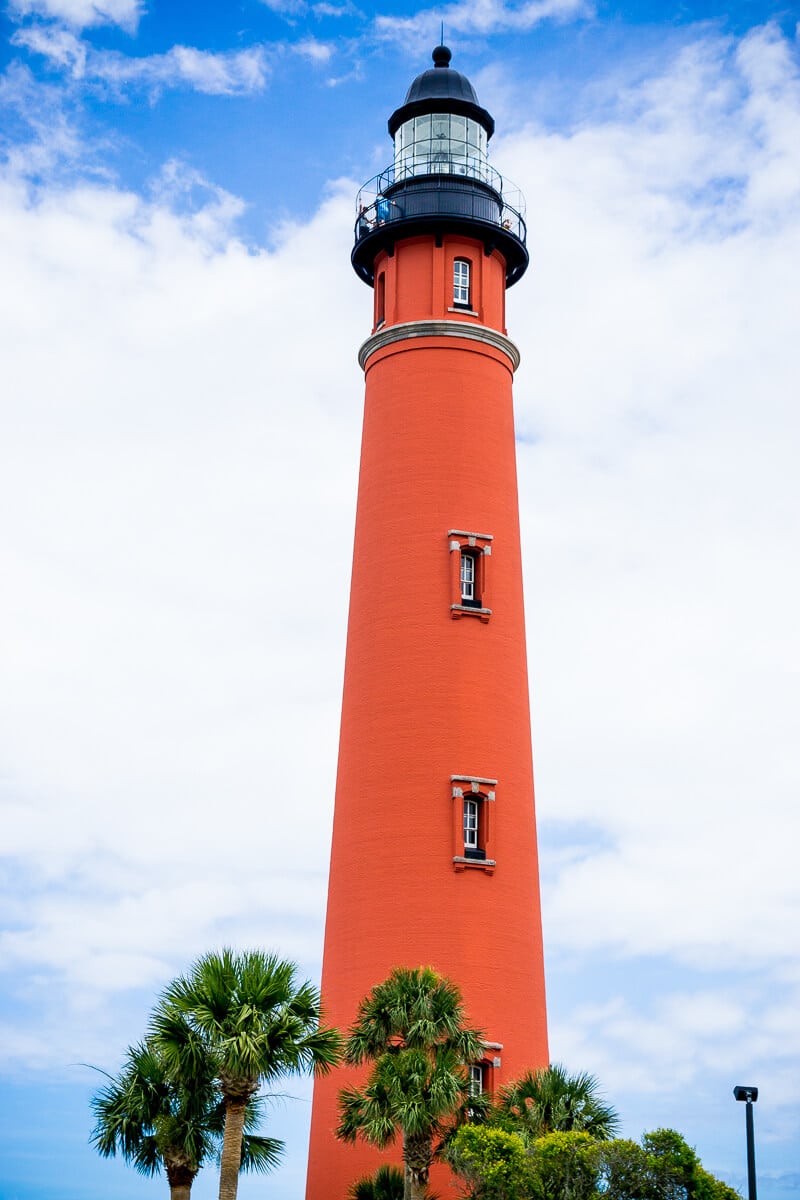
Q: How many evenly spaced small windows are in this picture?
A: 4